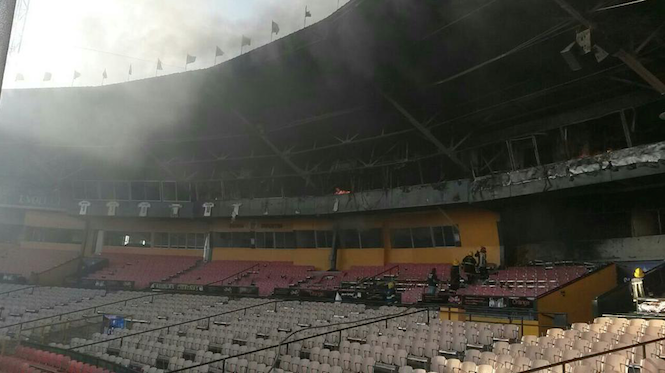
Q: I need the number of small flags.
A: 11